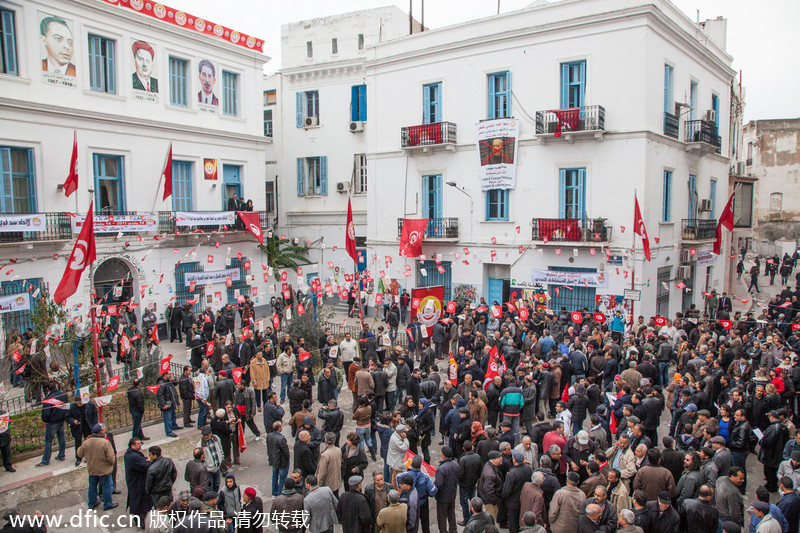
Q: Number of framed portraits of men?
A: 3